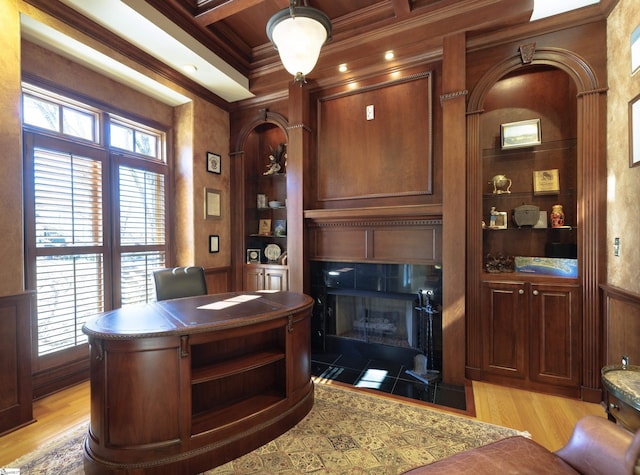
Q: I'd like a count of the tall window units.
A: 2